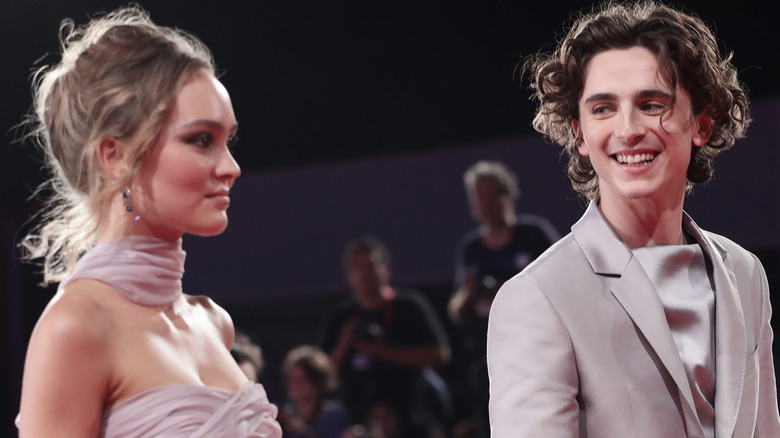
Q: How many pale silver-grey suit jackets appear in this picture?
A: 1